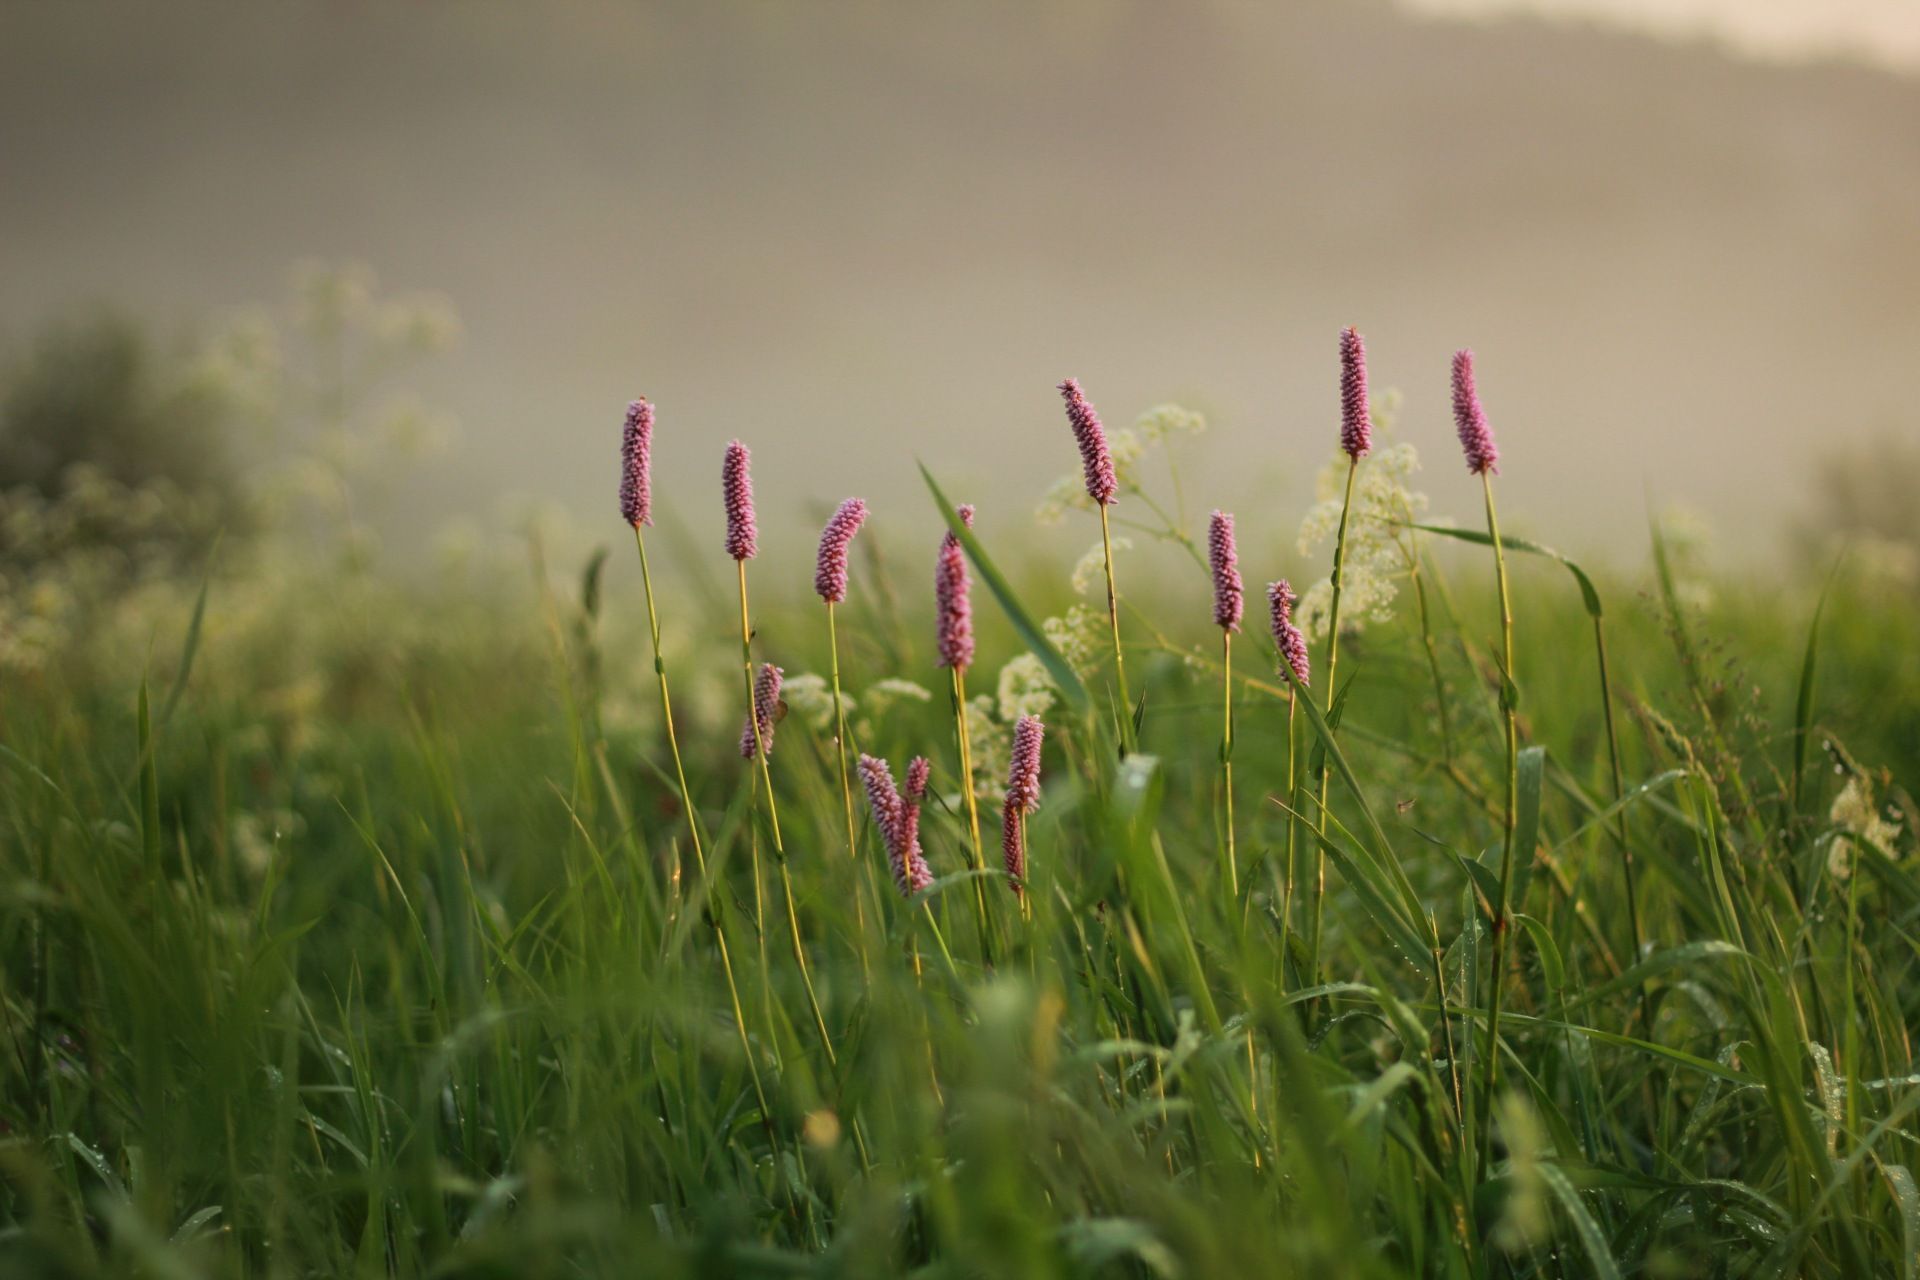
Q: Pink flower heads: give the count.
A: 14